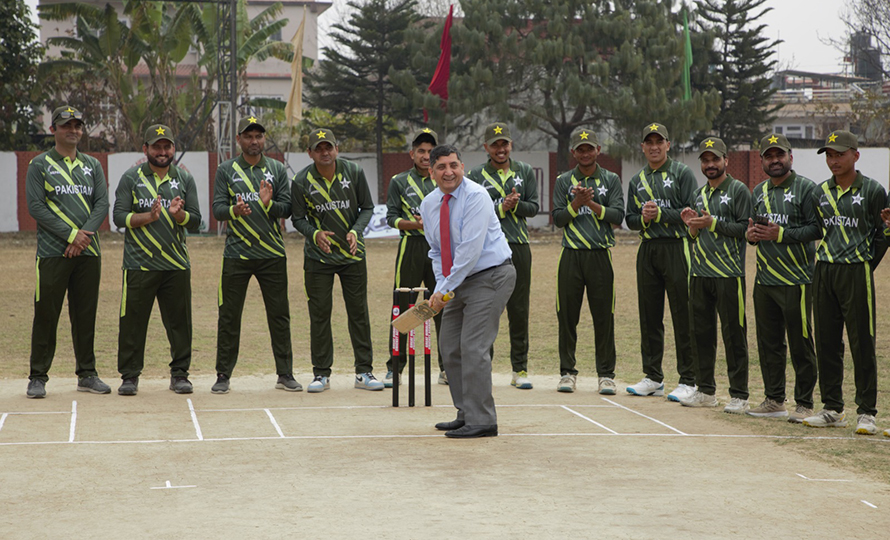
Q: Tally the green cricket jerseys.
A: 11